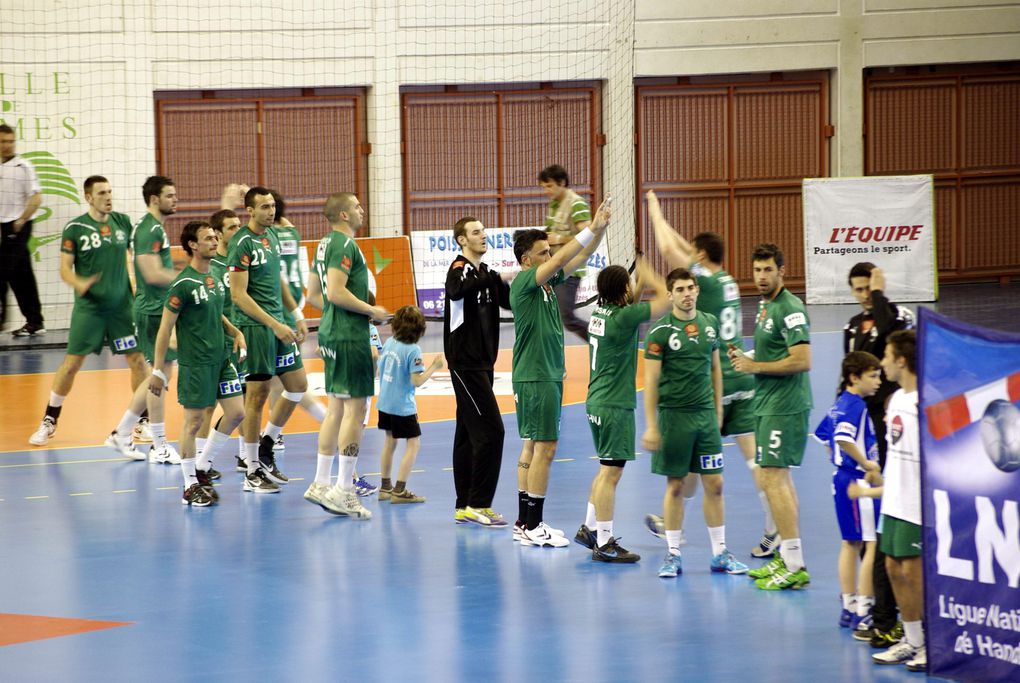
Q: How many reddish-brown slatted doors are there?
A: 4